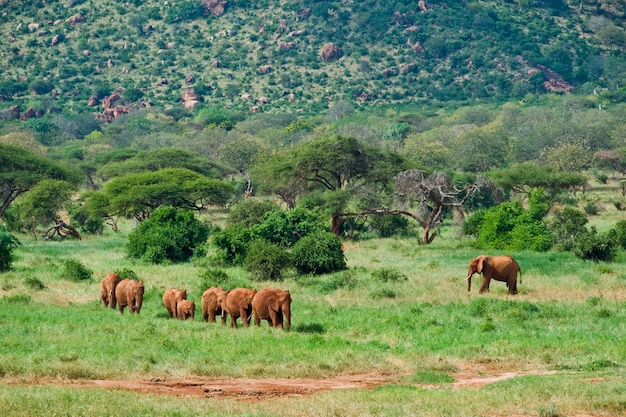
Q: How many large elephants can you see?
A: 7